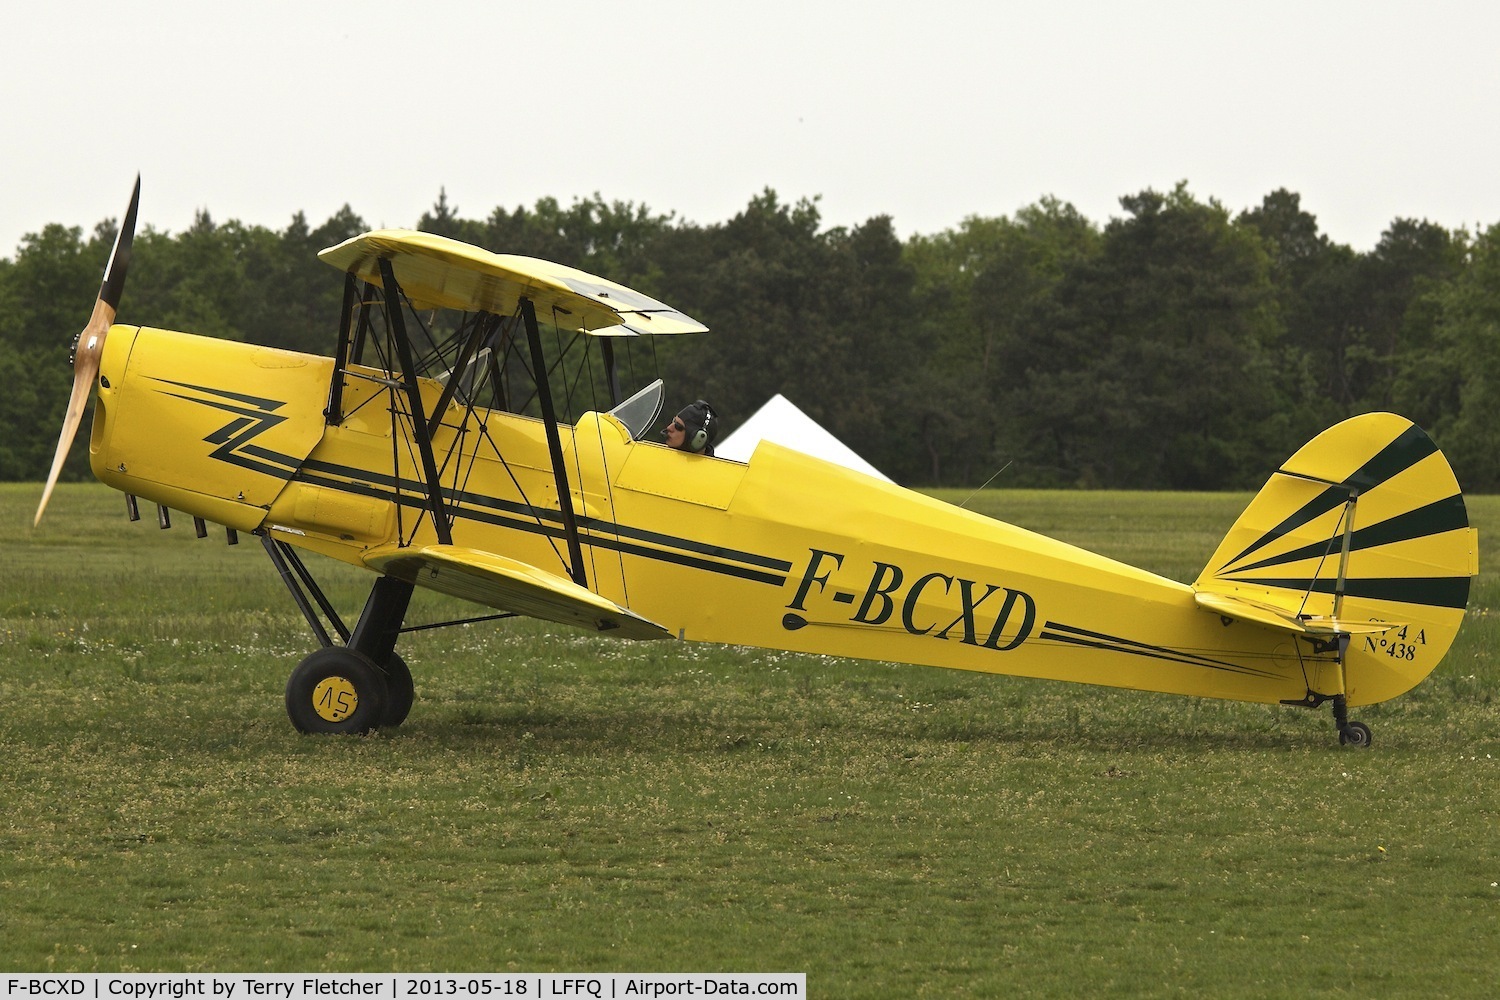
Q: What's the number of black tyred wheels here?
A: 3